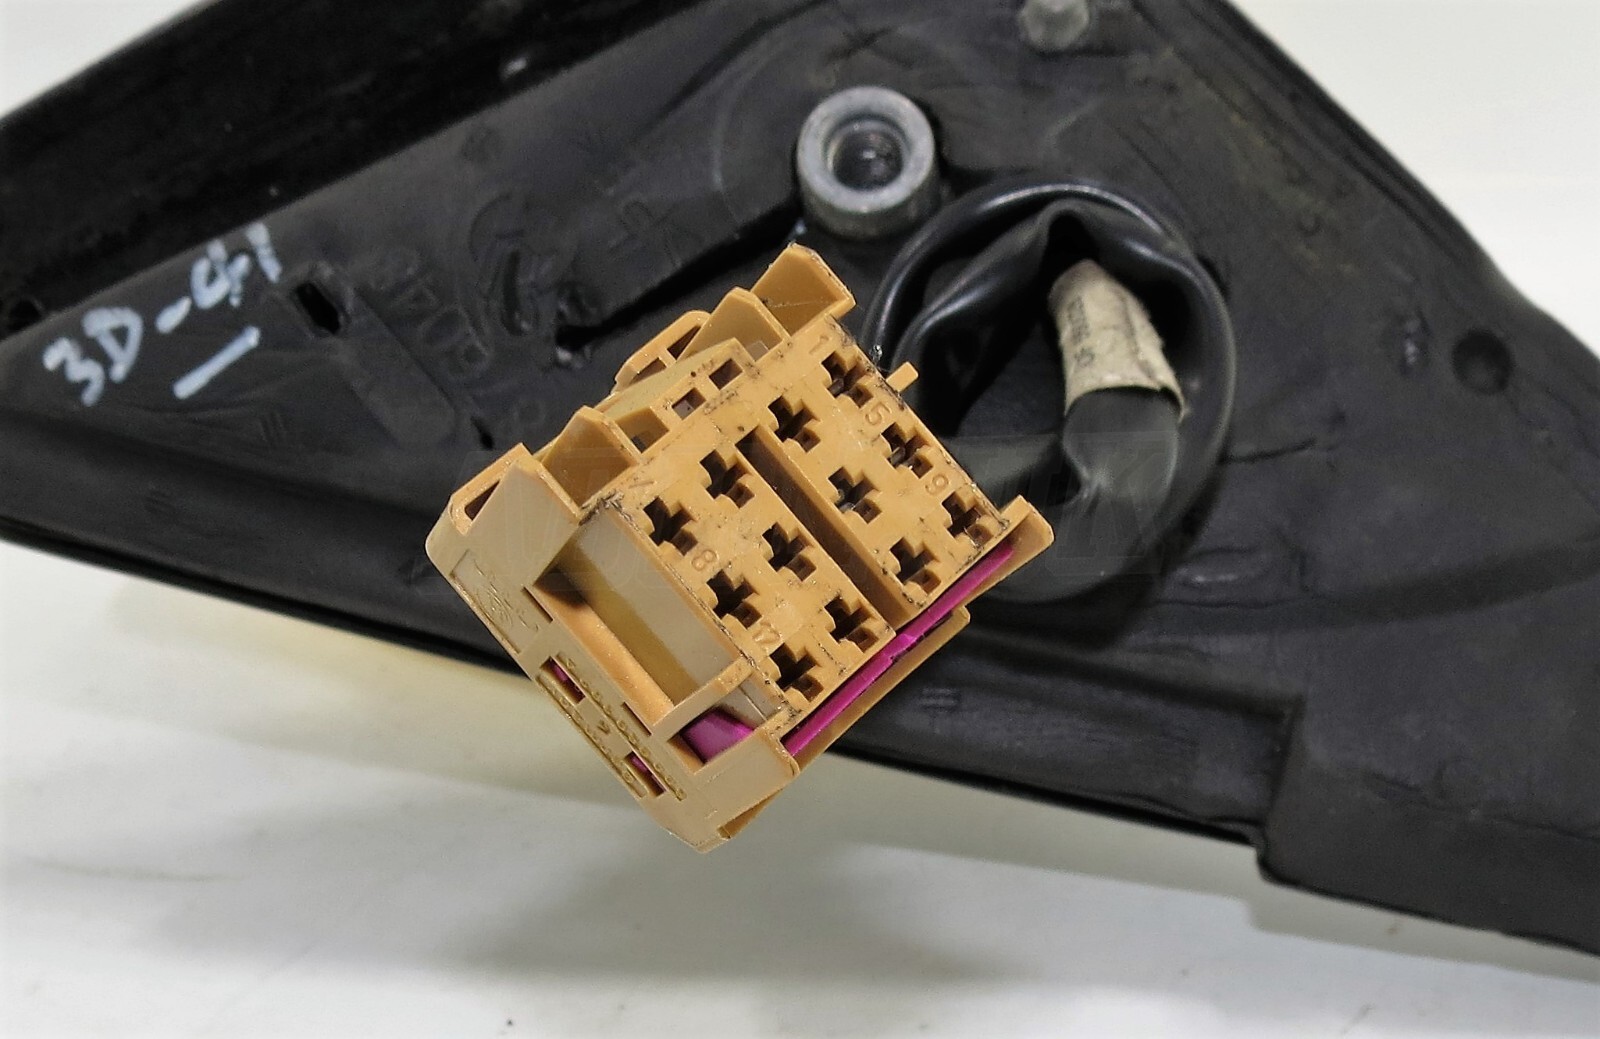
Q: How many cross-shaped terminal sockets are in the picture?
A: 12